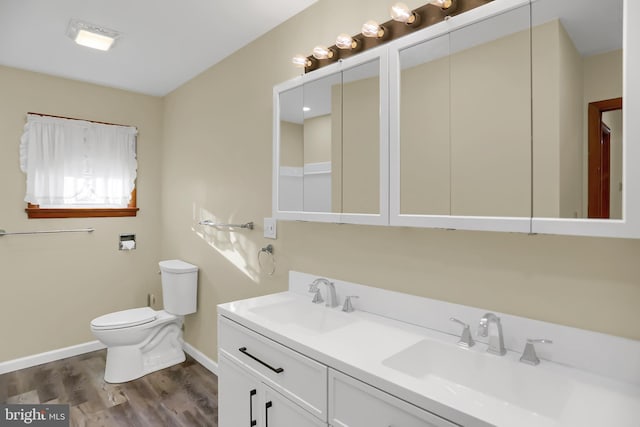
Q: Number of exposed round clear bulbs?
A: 6